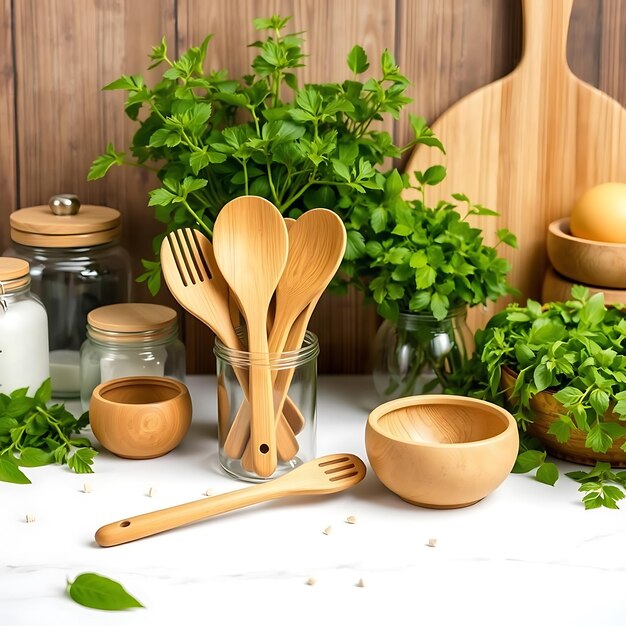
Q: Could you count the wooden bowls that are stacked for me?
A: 2